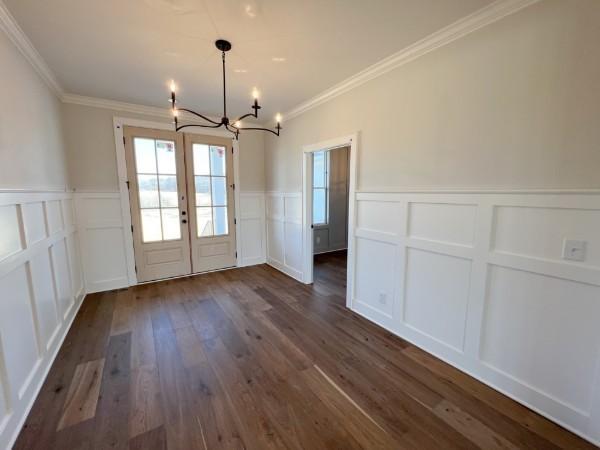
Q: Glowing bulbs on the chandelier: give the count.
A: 5